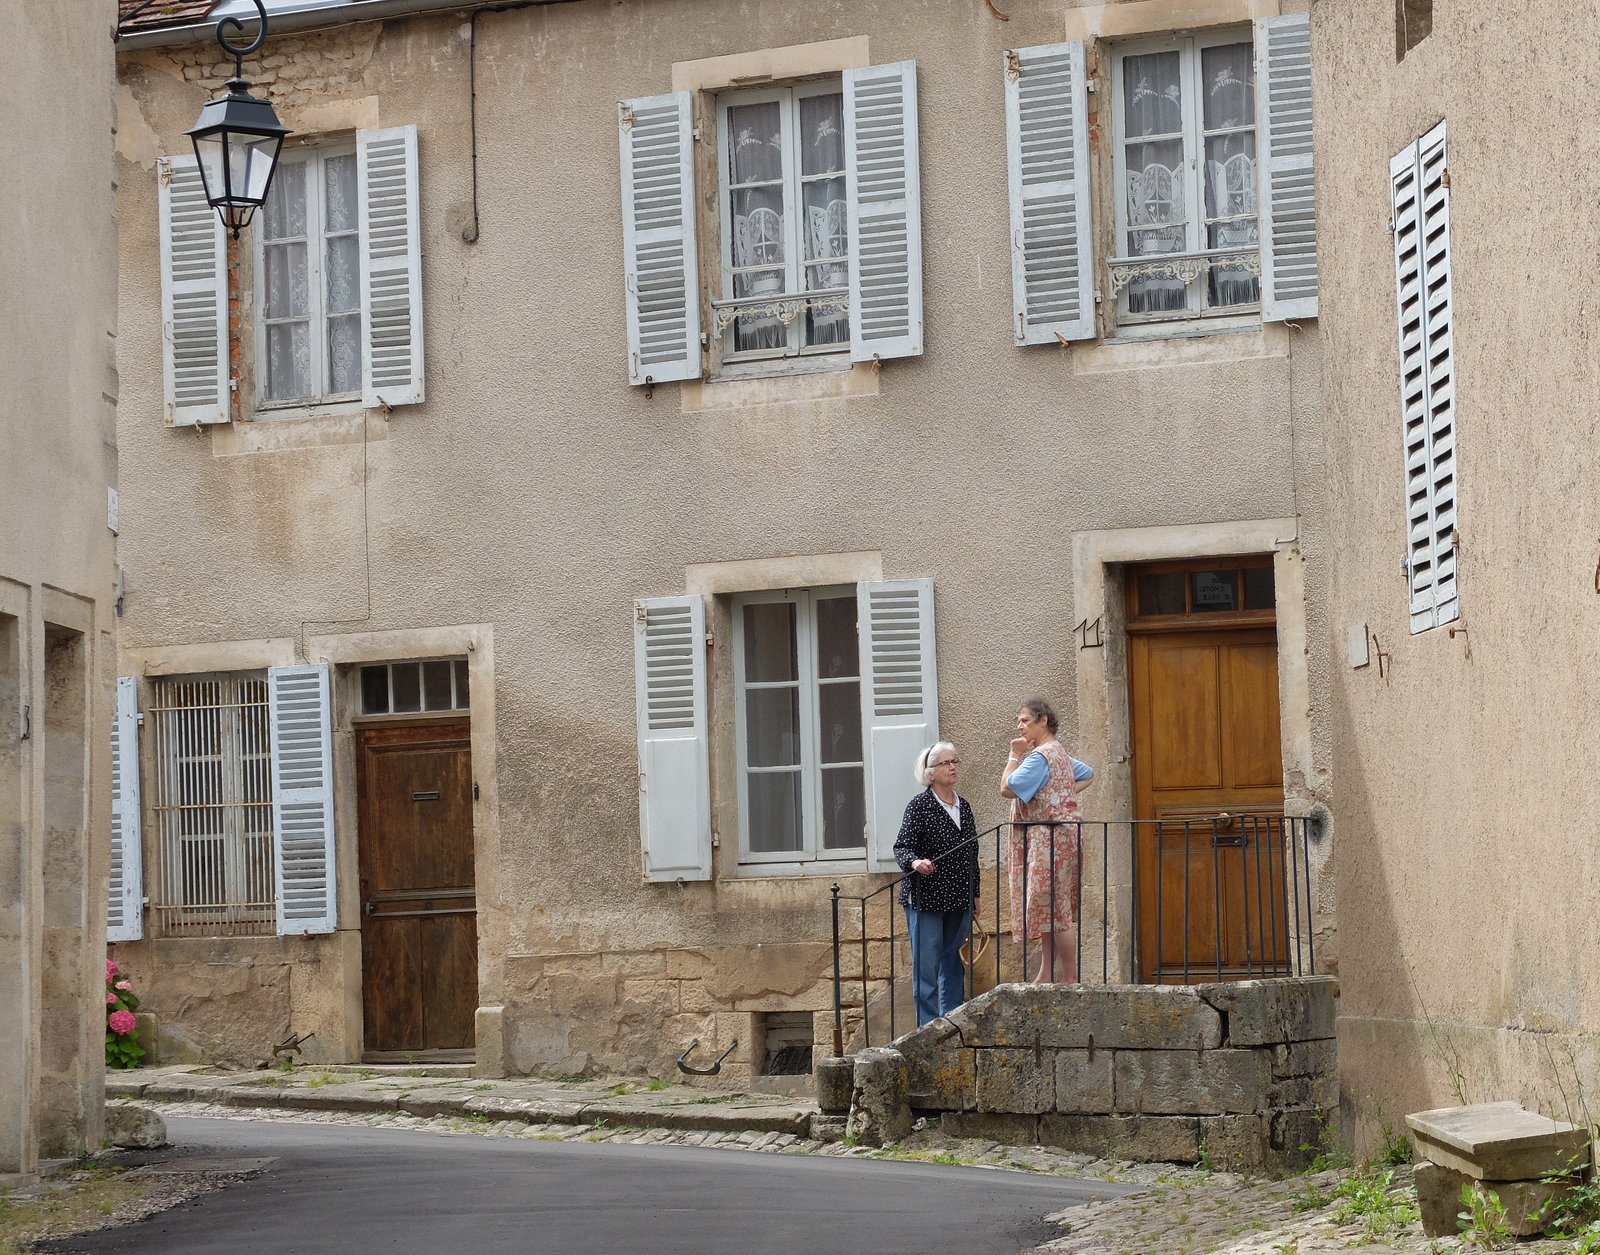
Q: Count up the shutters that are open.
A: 10